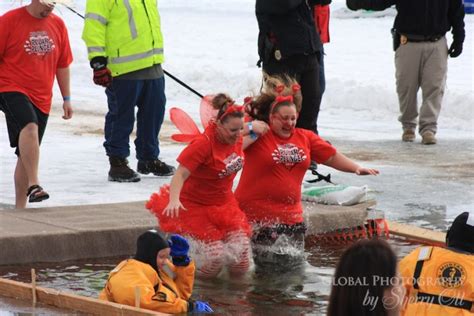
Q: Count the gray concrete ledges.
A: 1